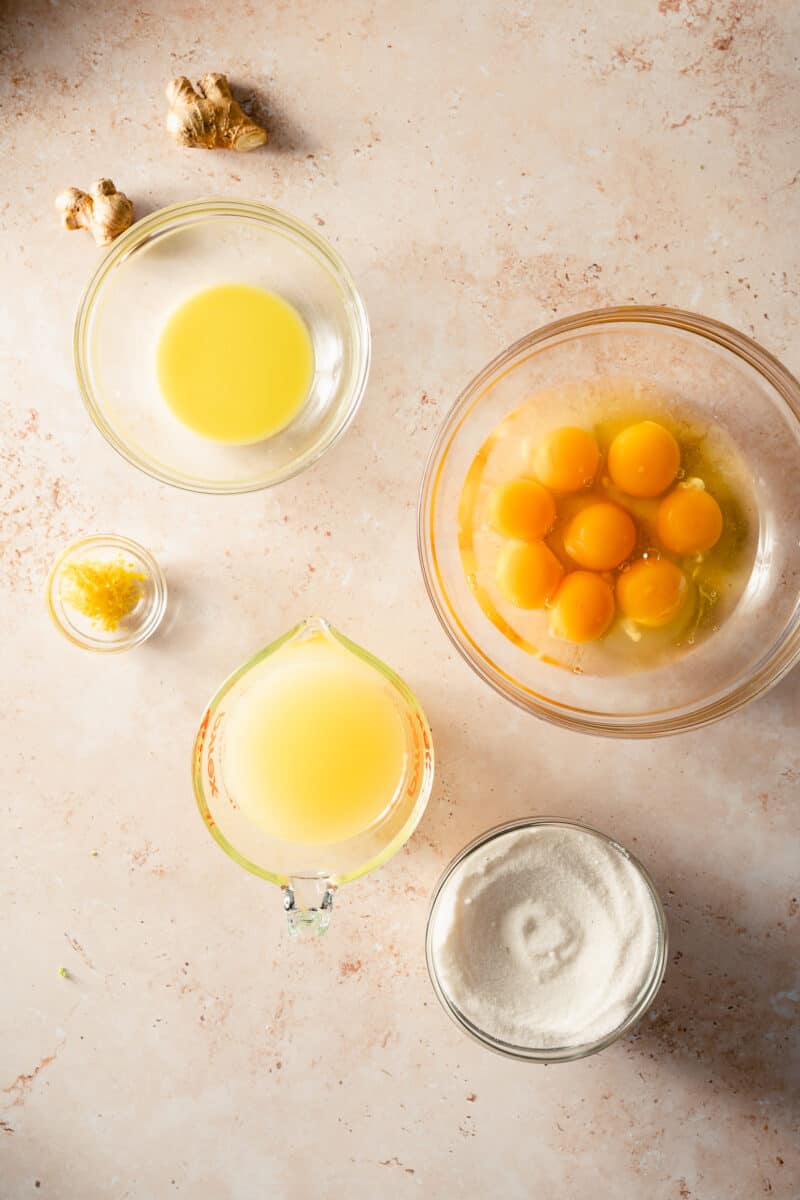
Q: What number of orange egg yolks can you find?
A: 8